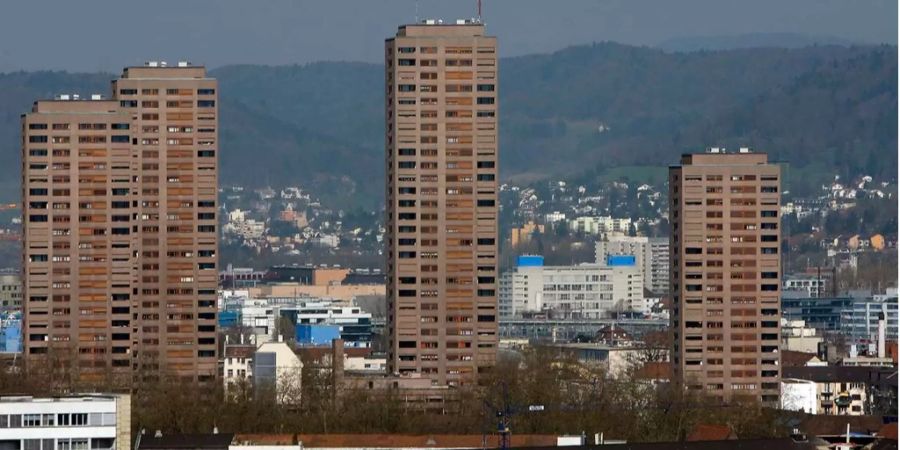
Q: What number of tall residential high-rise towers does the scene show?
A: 4